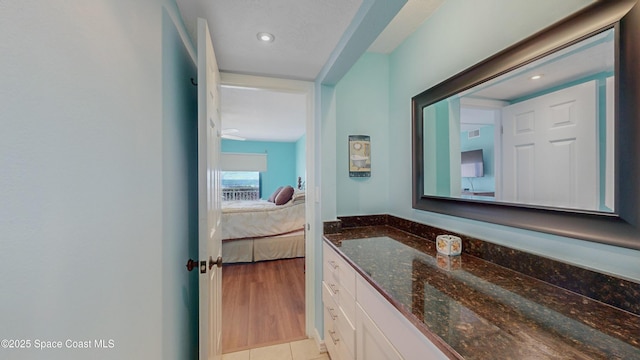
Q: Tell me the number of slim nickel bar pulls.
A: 4